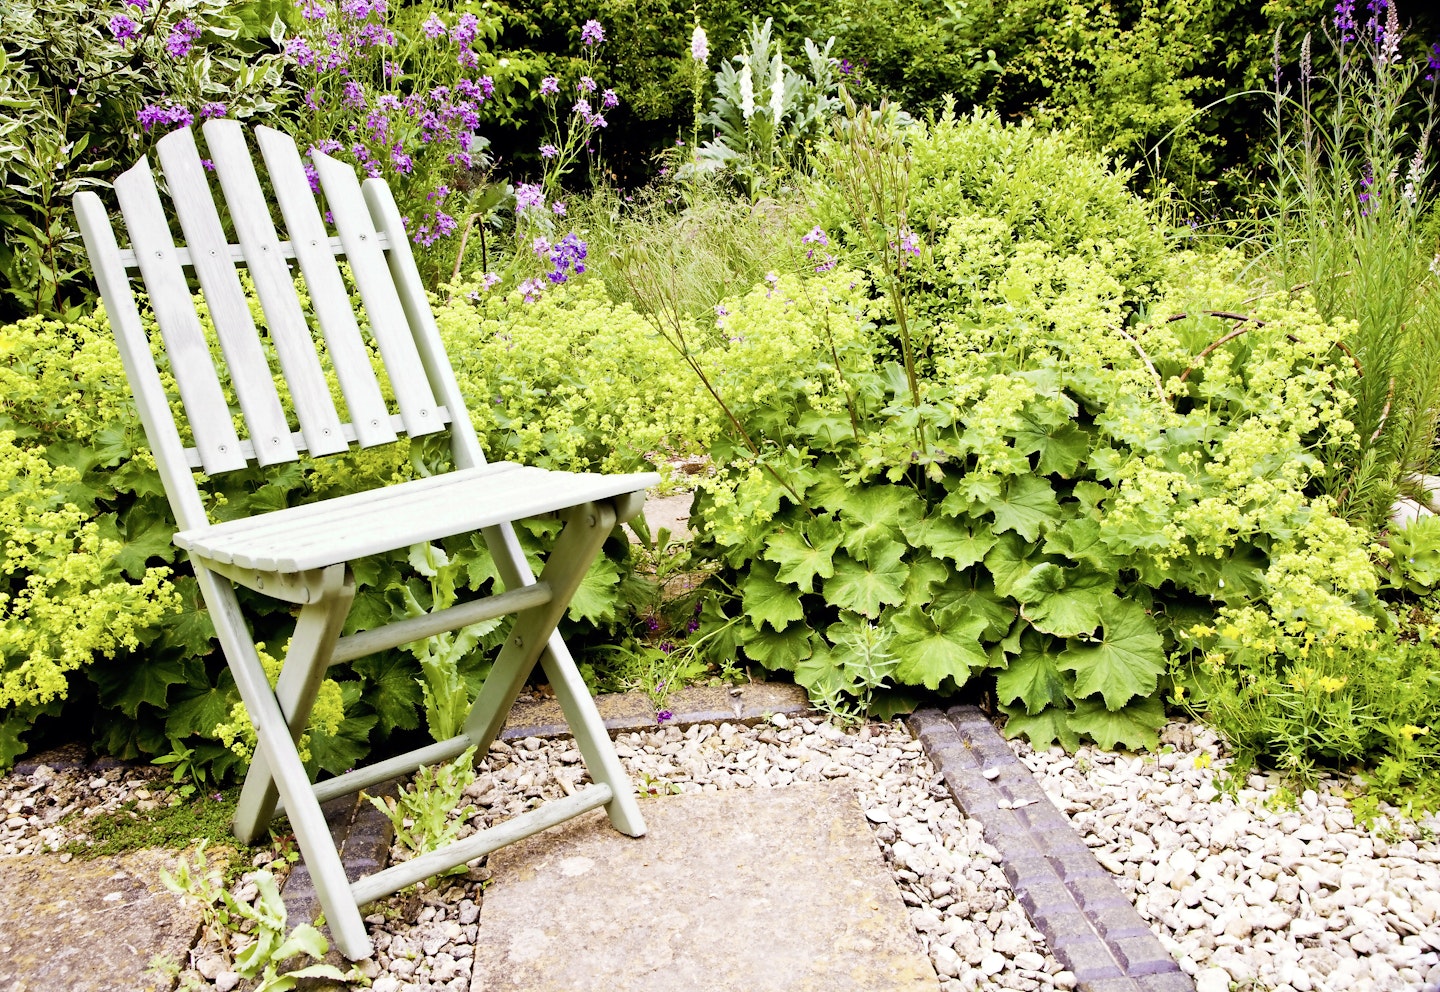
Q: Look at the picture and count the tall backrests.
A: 1